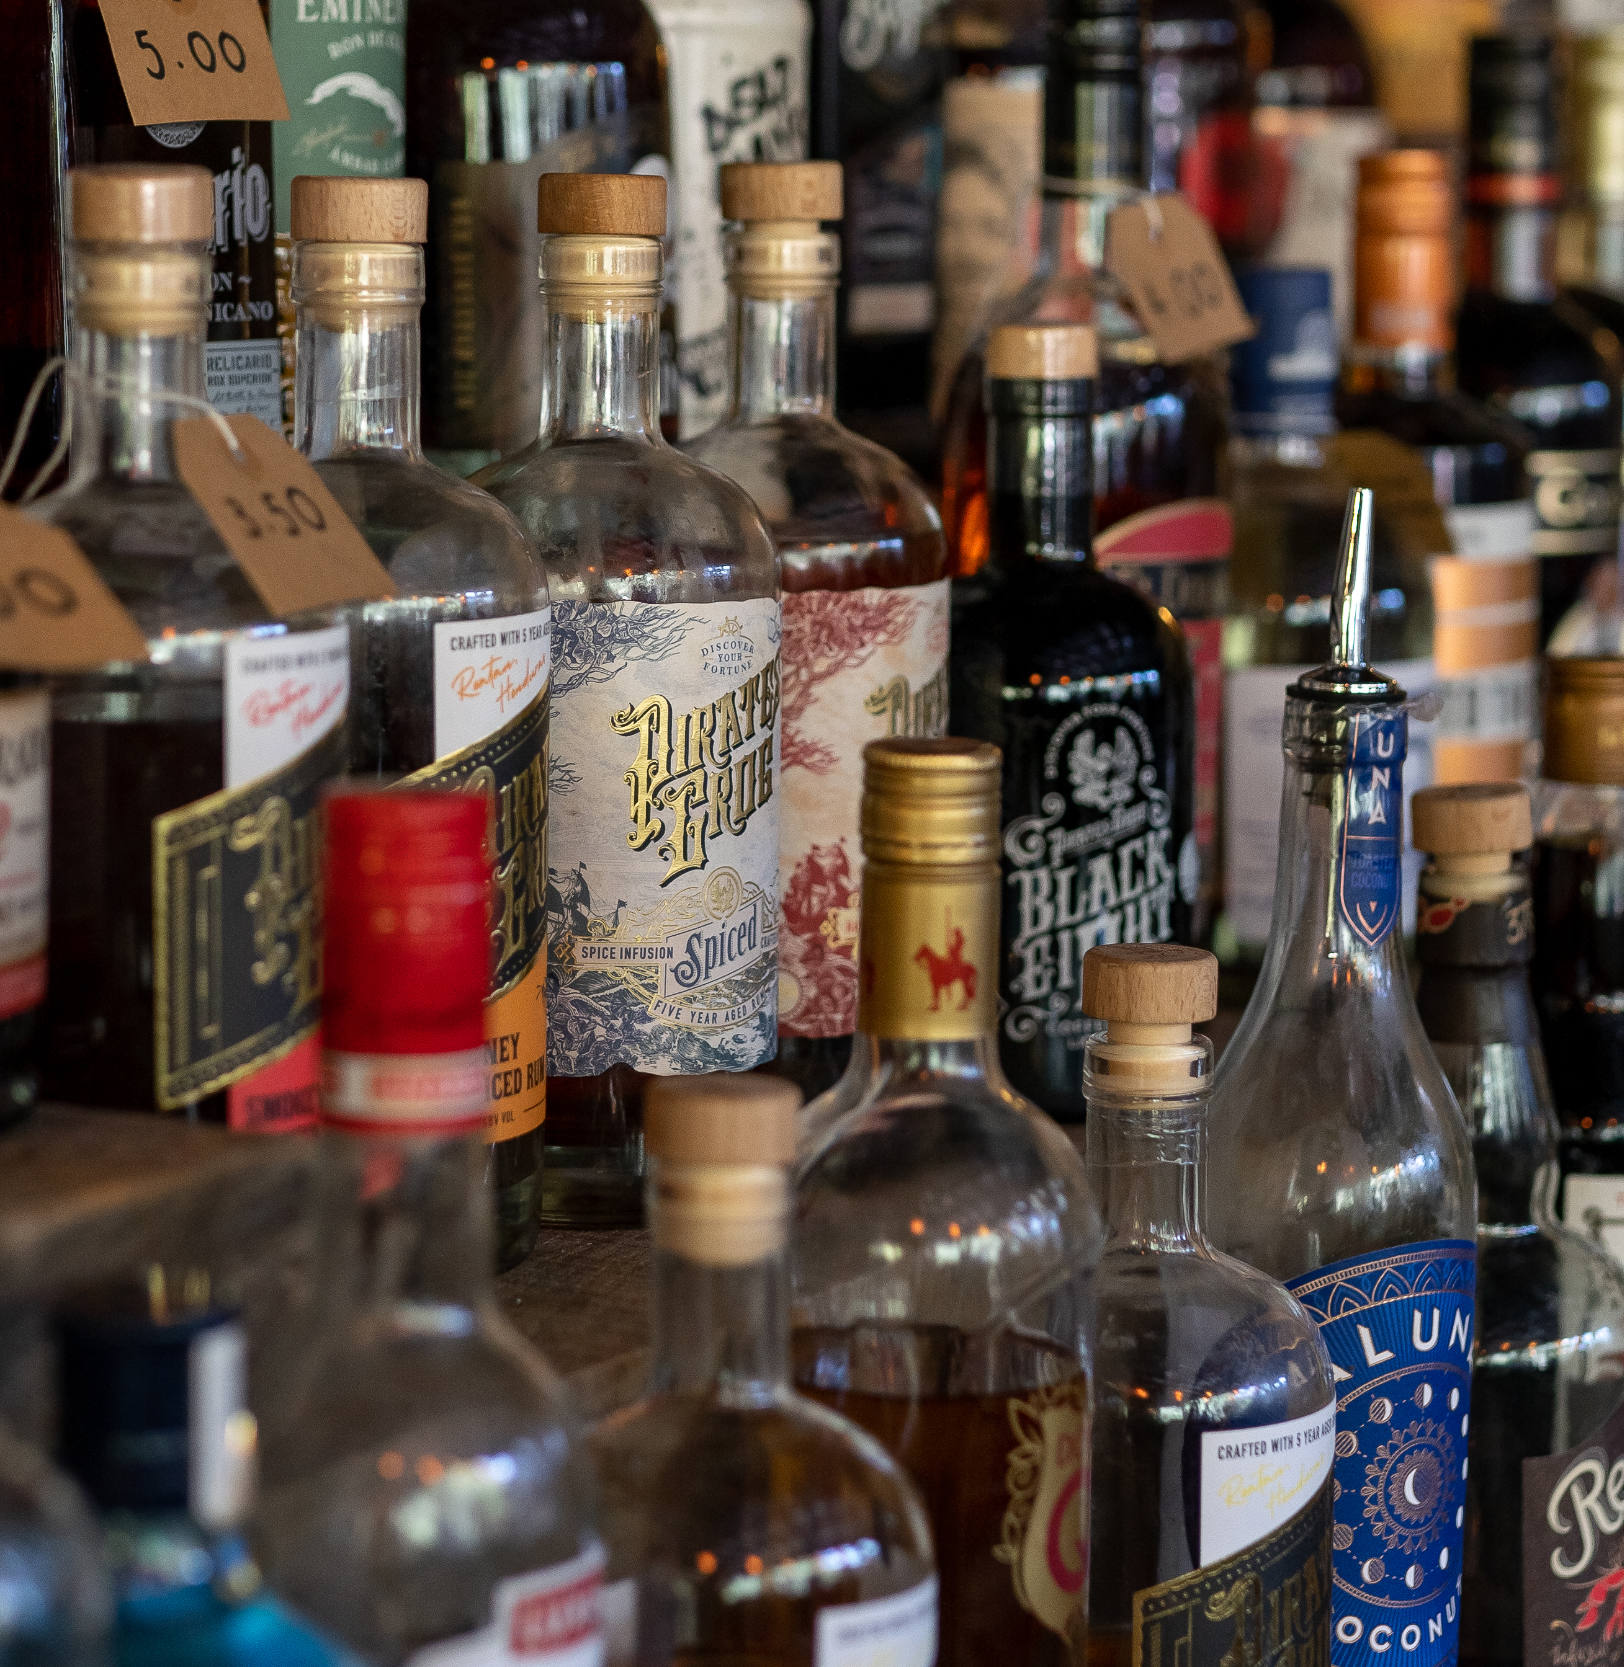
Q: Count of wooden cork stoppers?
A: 8